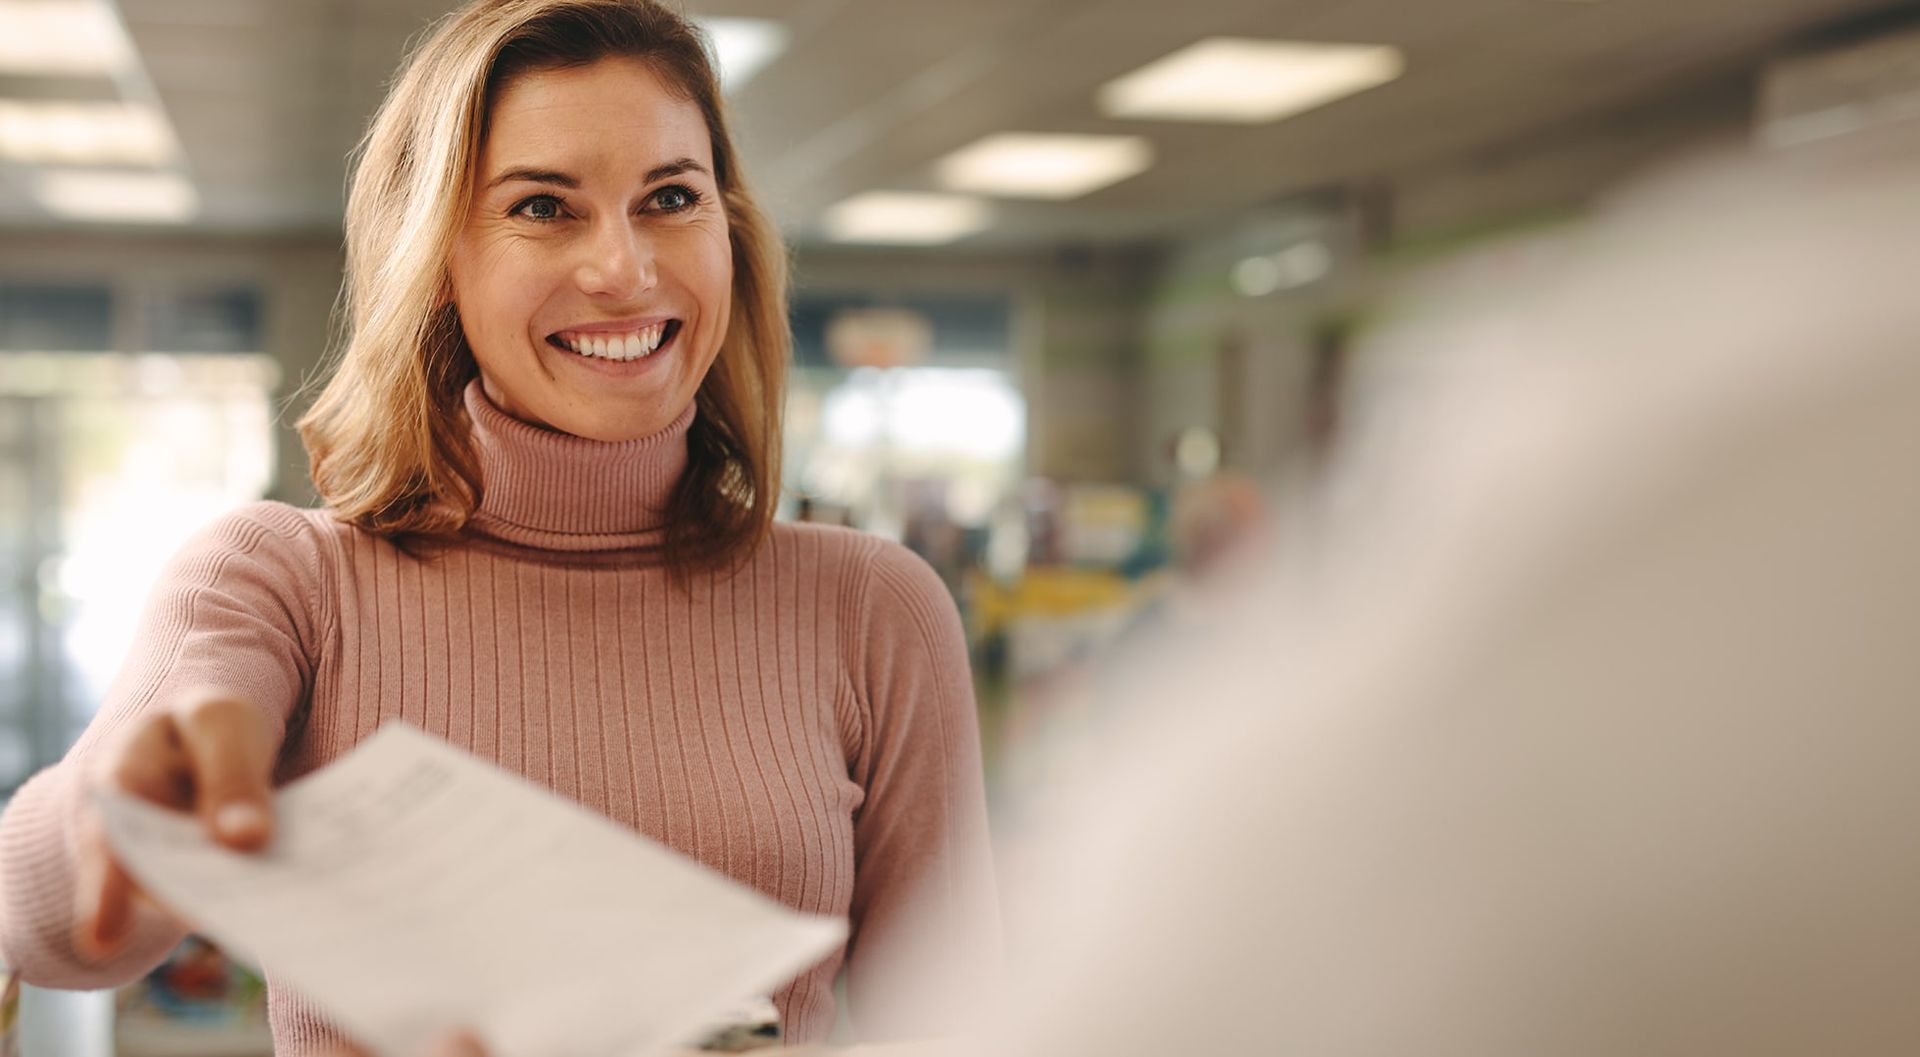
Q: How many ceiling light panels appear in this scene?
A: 7